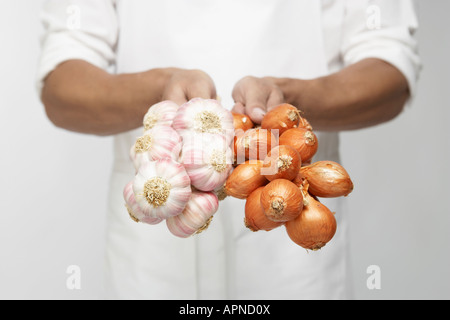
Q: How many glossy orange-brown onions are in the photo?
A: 11